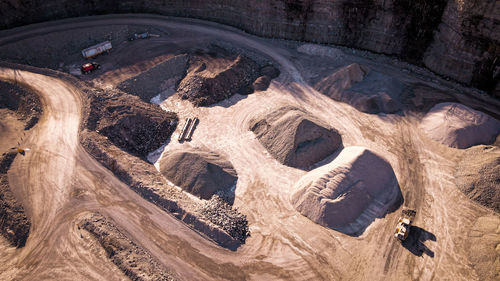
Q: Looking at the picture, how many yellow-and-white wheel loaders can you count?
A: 1